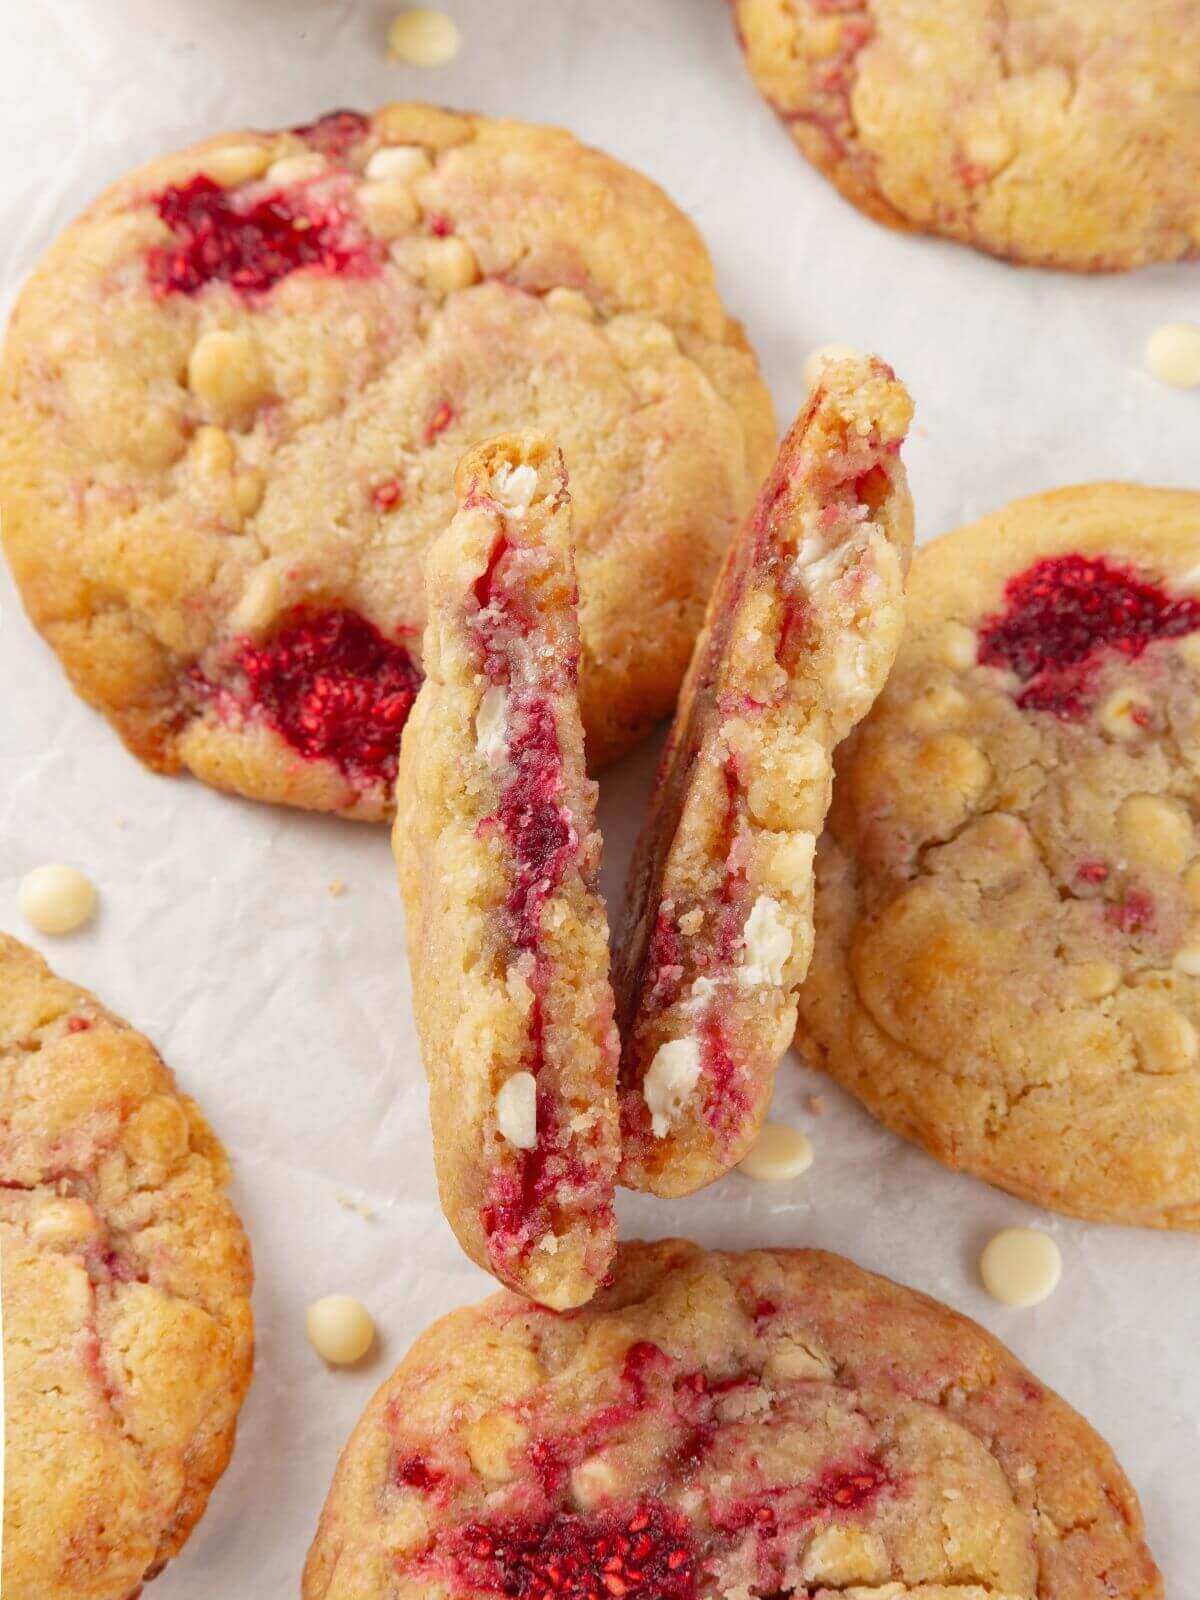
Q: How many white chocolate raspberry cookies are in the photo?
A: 6